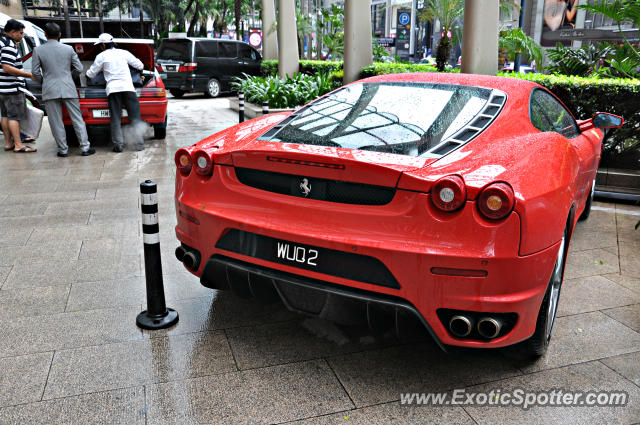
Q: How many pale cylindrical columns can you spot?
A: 4